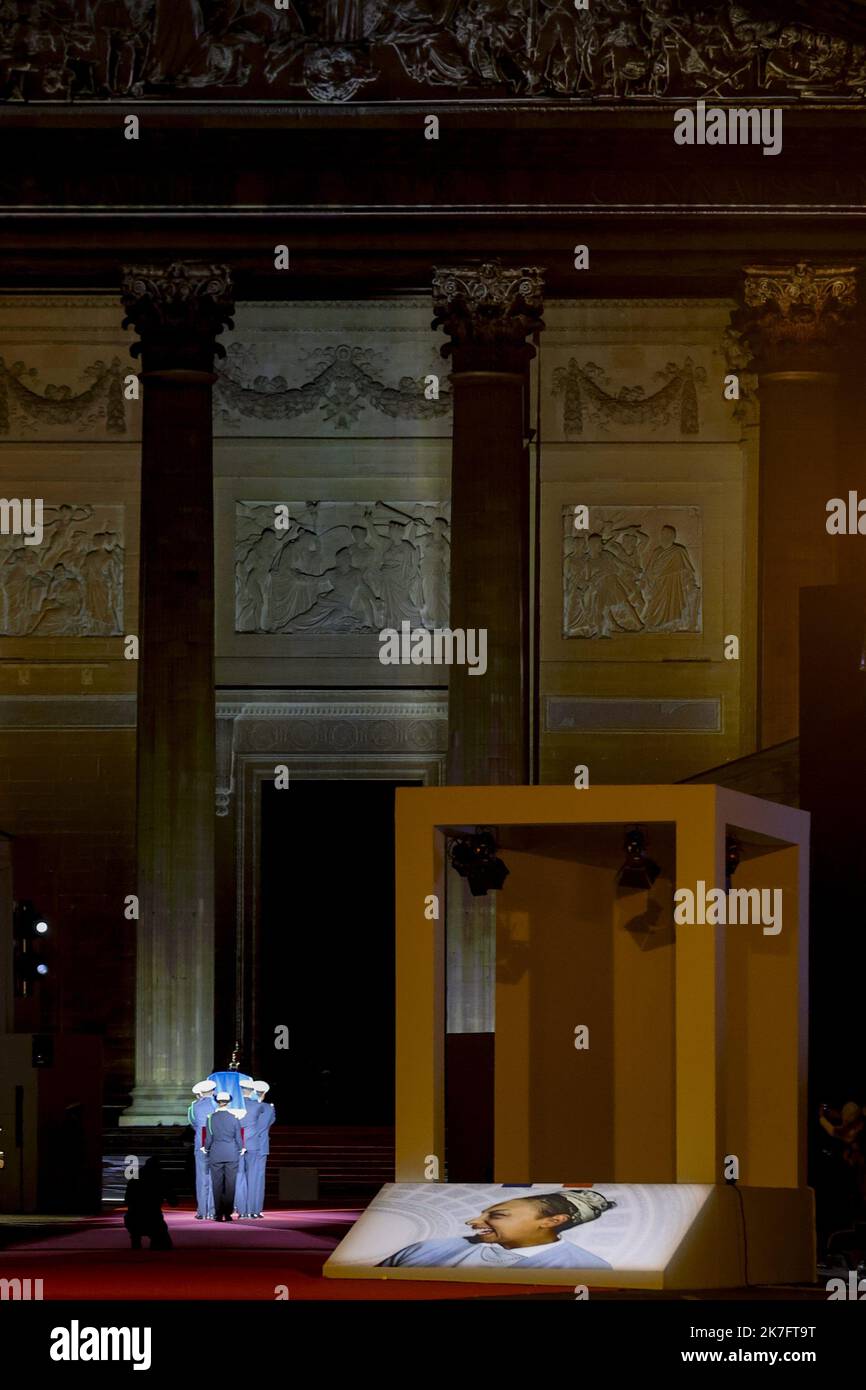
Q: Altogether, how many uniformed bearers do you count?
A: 4